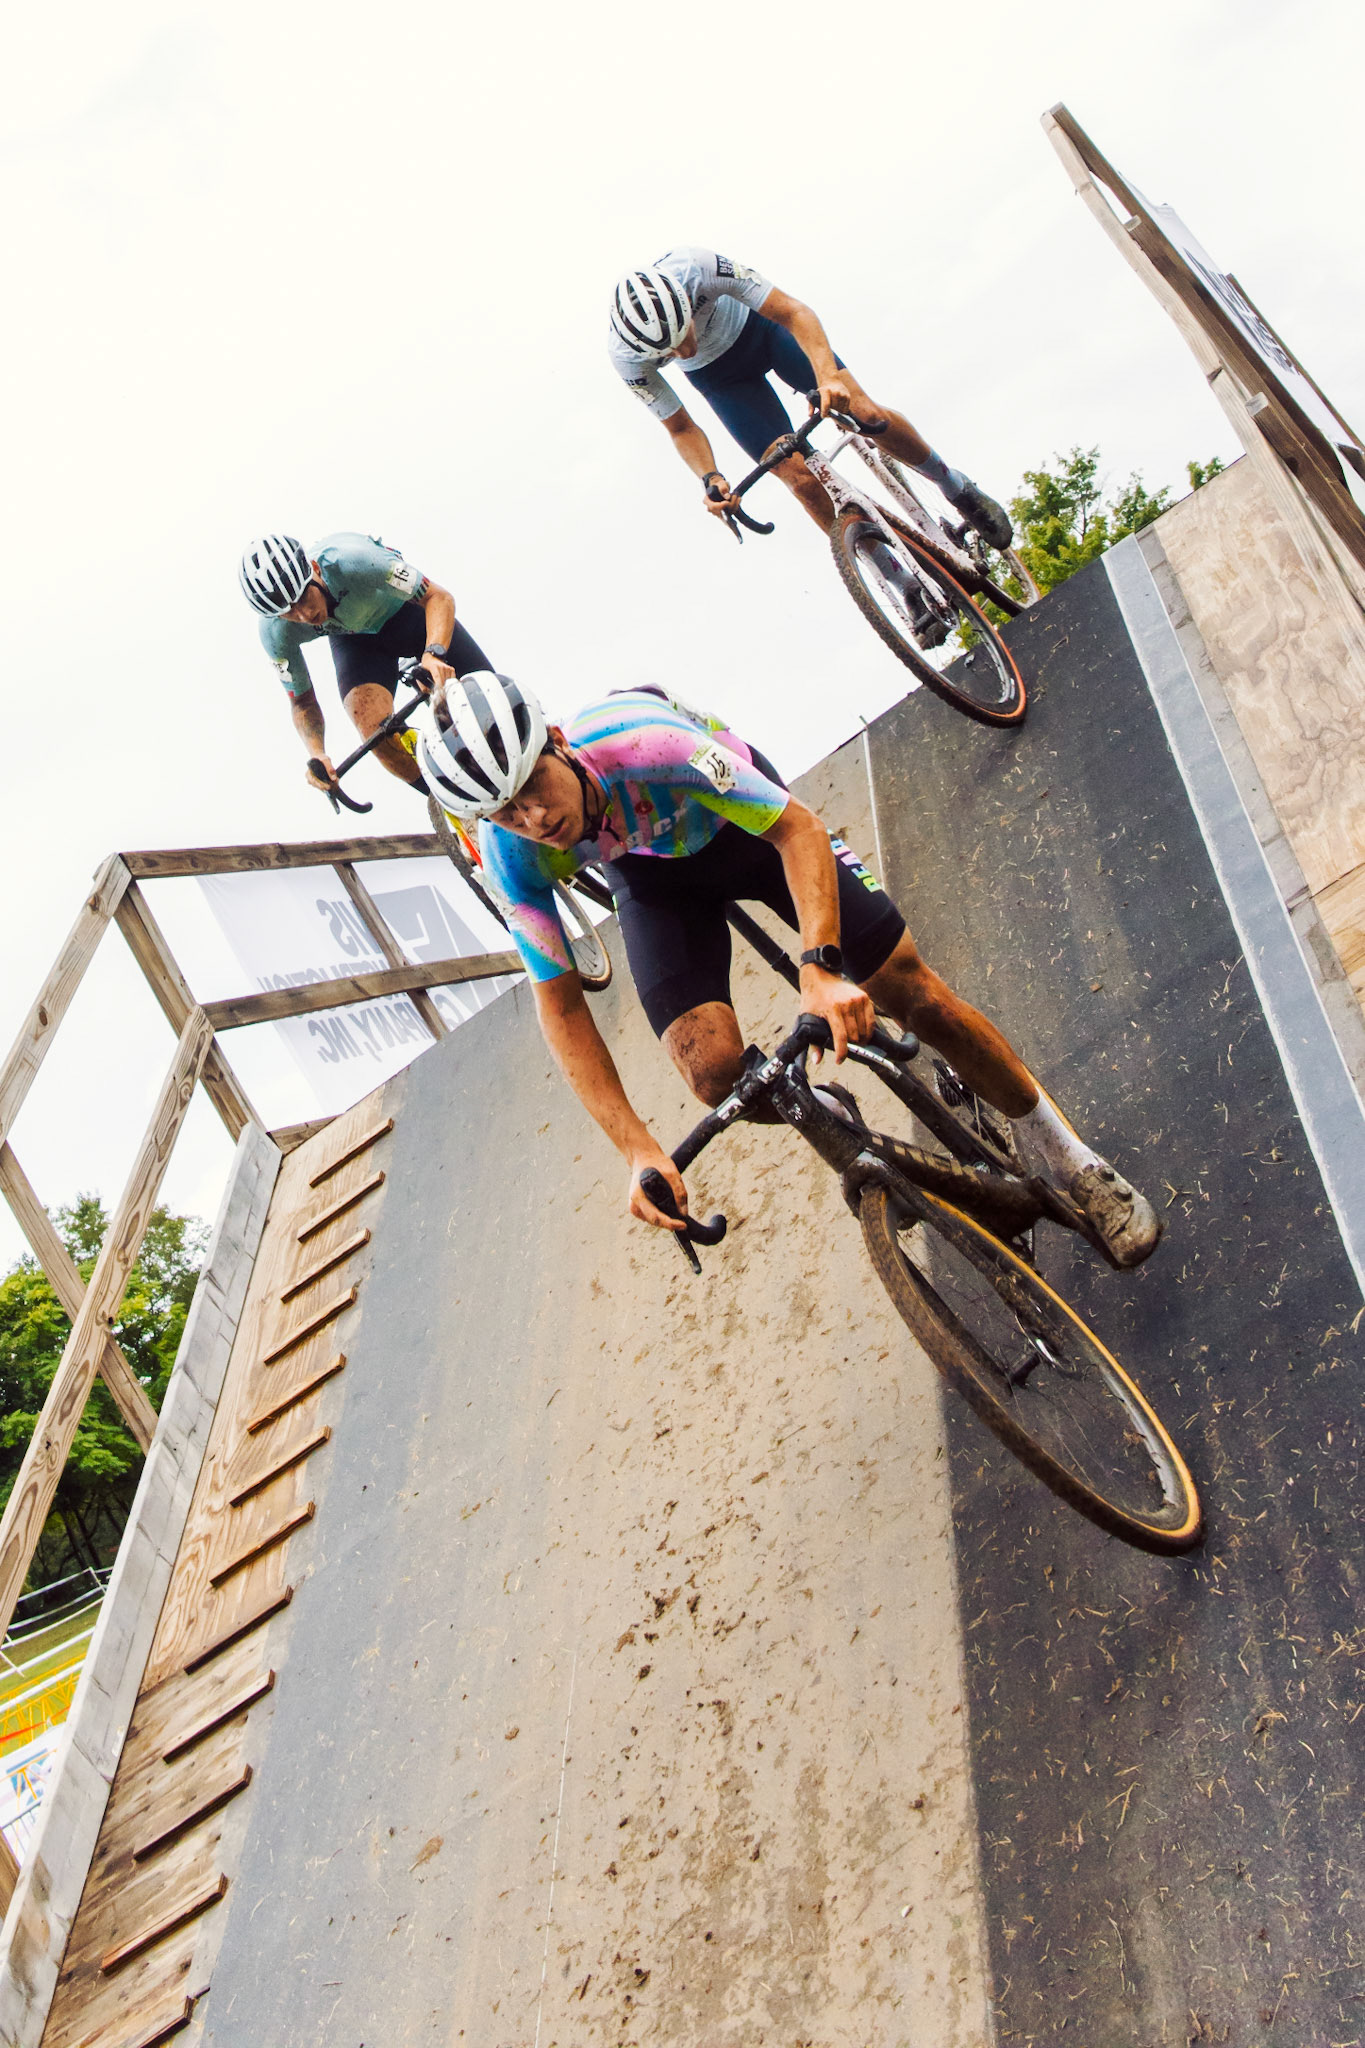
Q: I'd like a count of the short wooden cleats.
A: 12